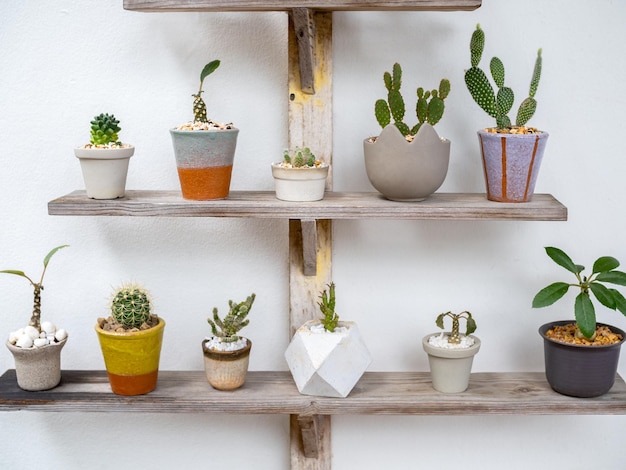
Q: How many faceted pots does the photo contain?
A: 1